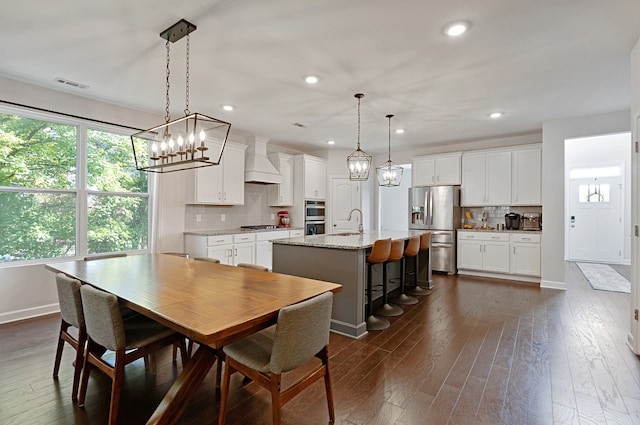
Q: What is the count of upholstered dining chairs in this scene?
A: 6